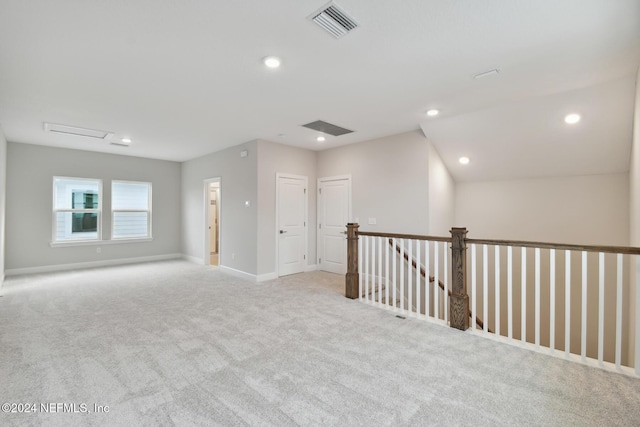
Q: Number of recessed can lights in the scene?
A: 6